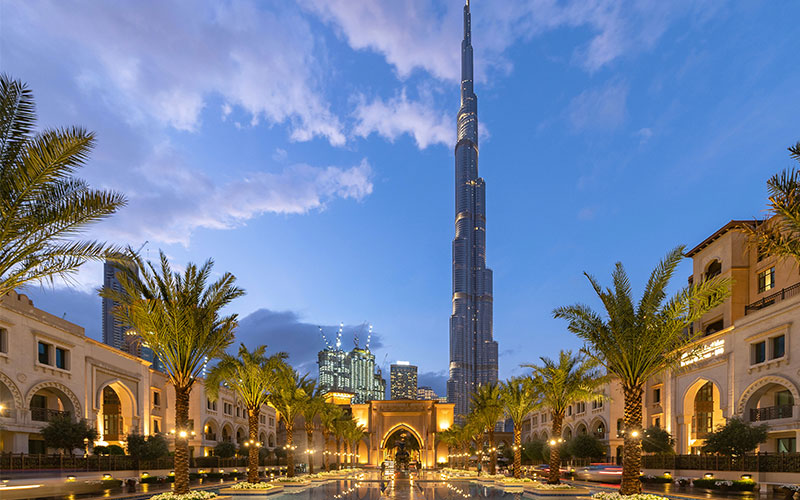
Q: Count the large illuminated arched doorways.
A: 3